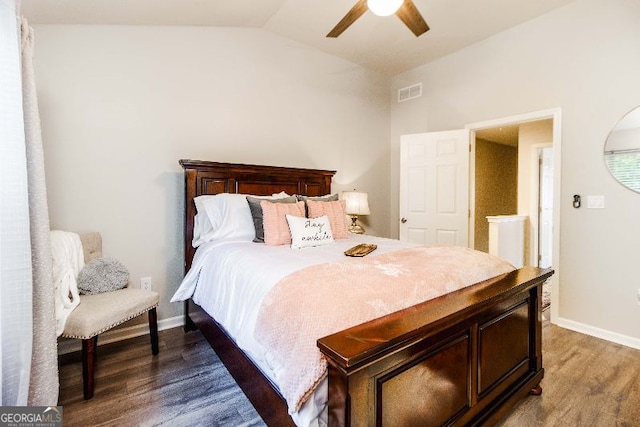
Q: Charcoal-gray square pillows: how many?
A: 2